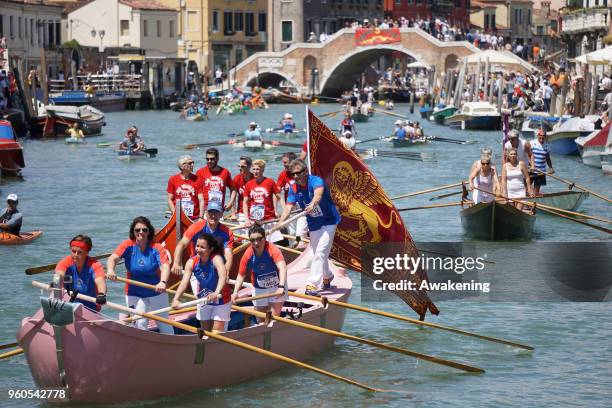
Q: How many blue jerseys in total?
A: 6